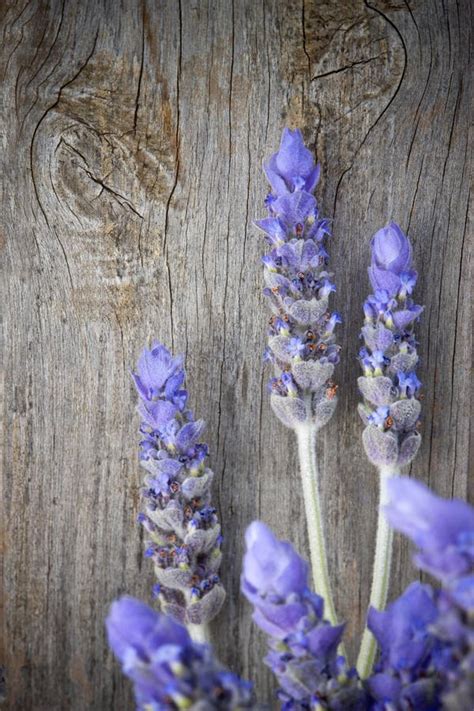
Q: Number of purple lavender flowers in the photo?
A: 7